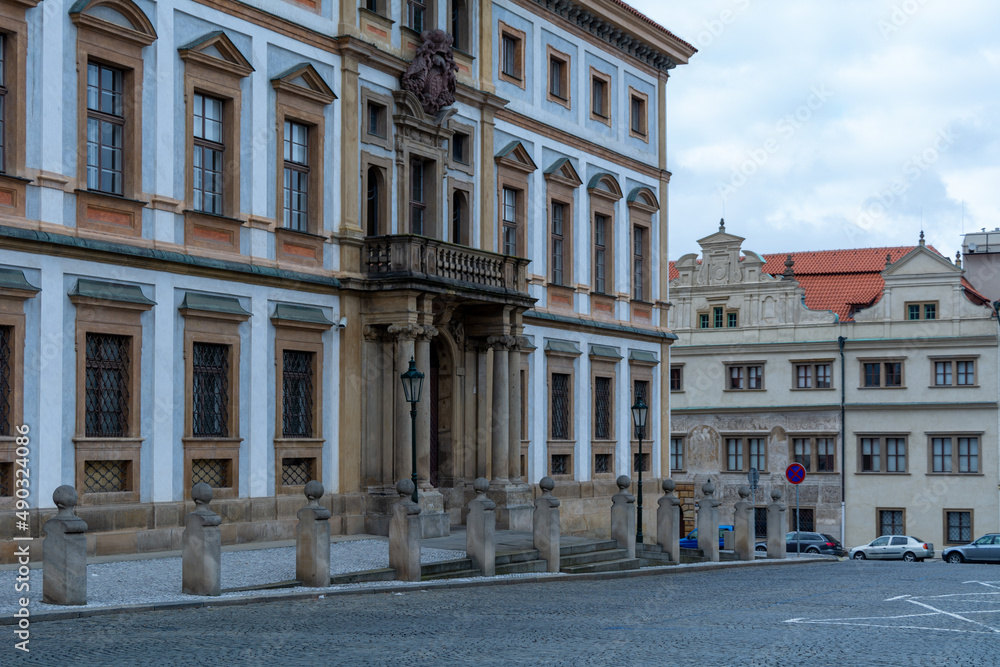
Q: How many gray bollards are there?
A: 11